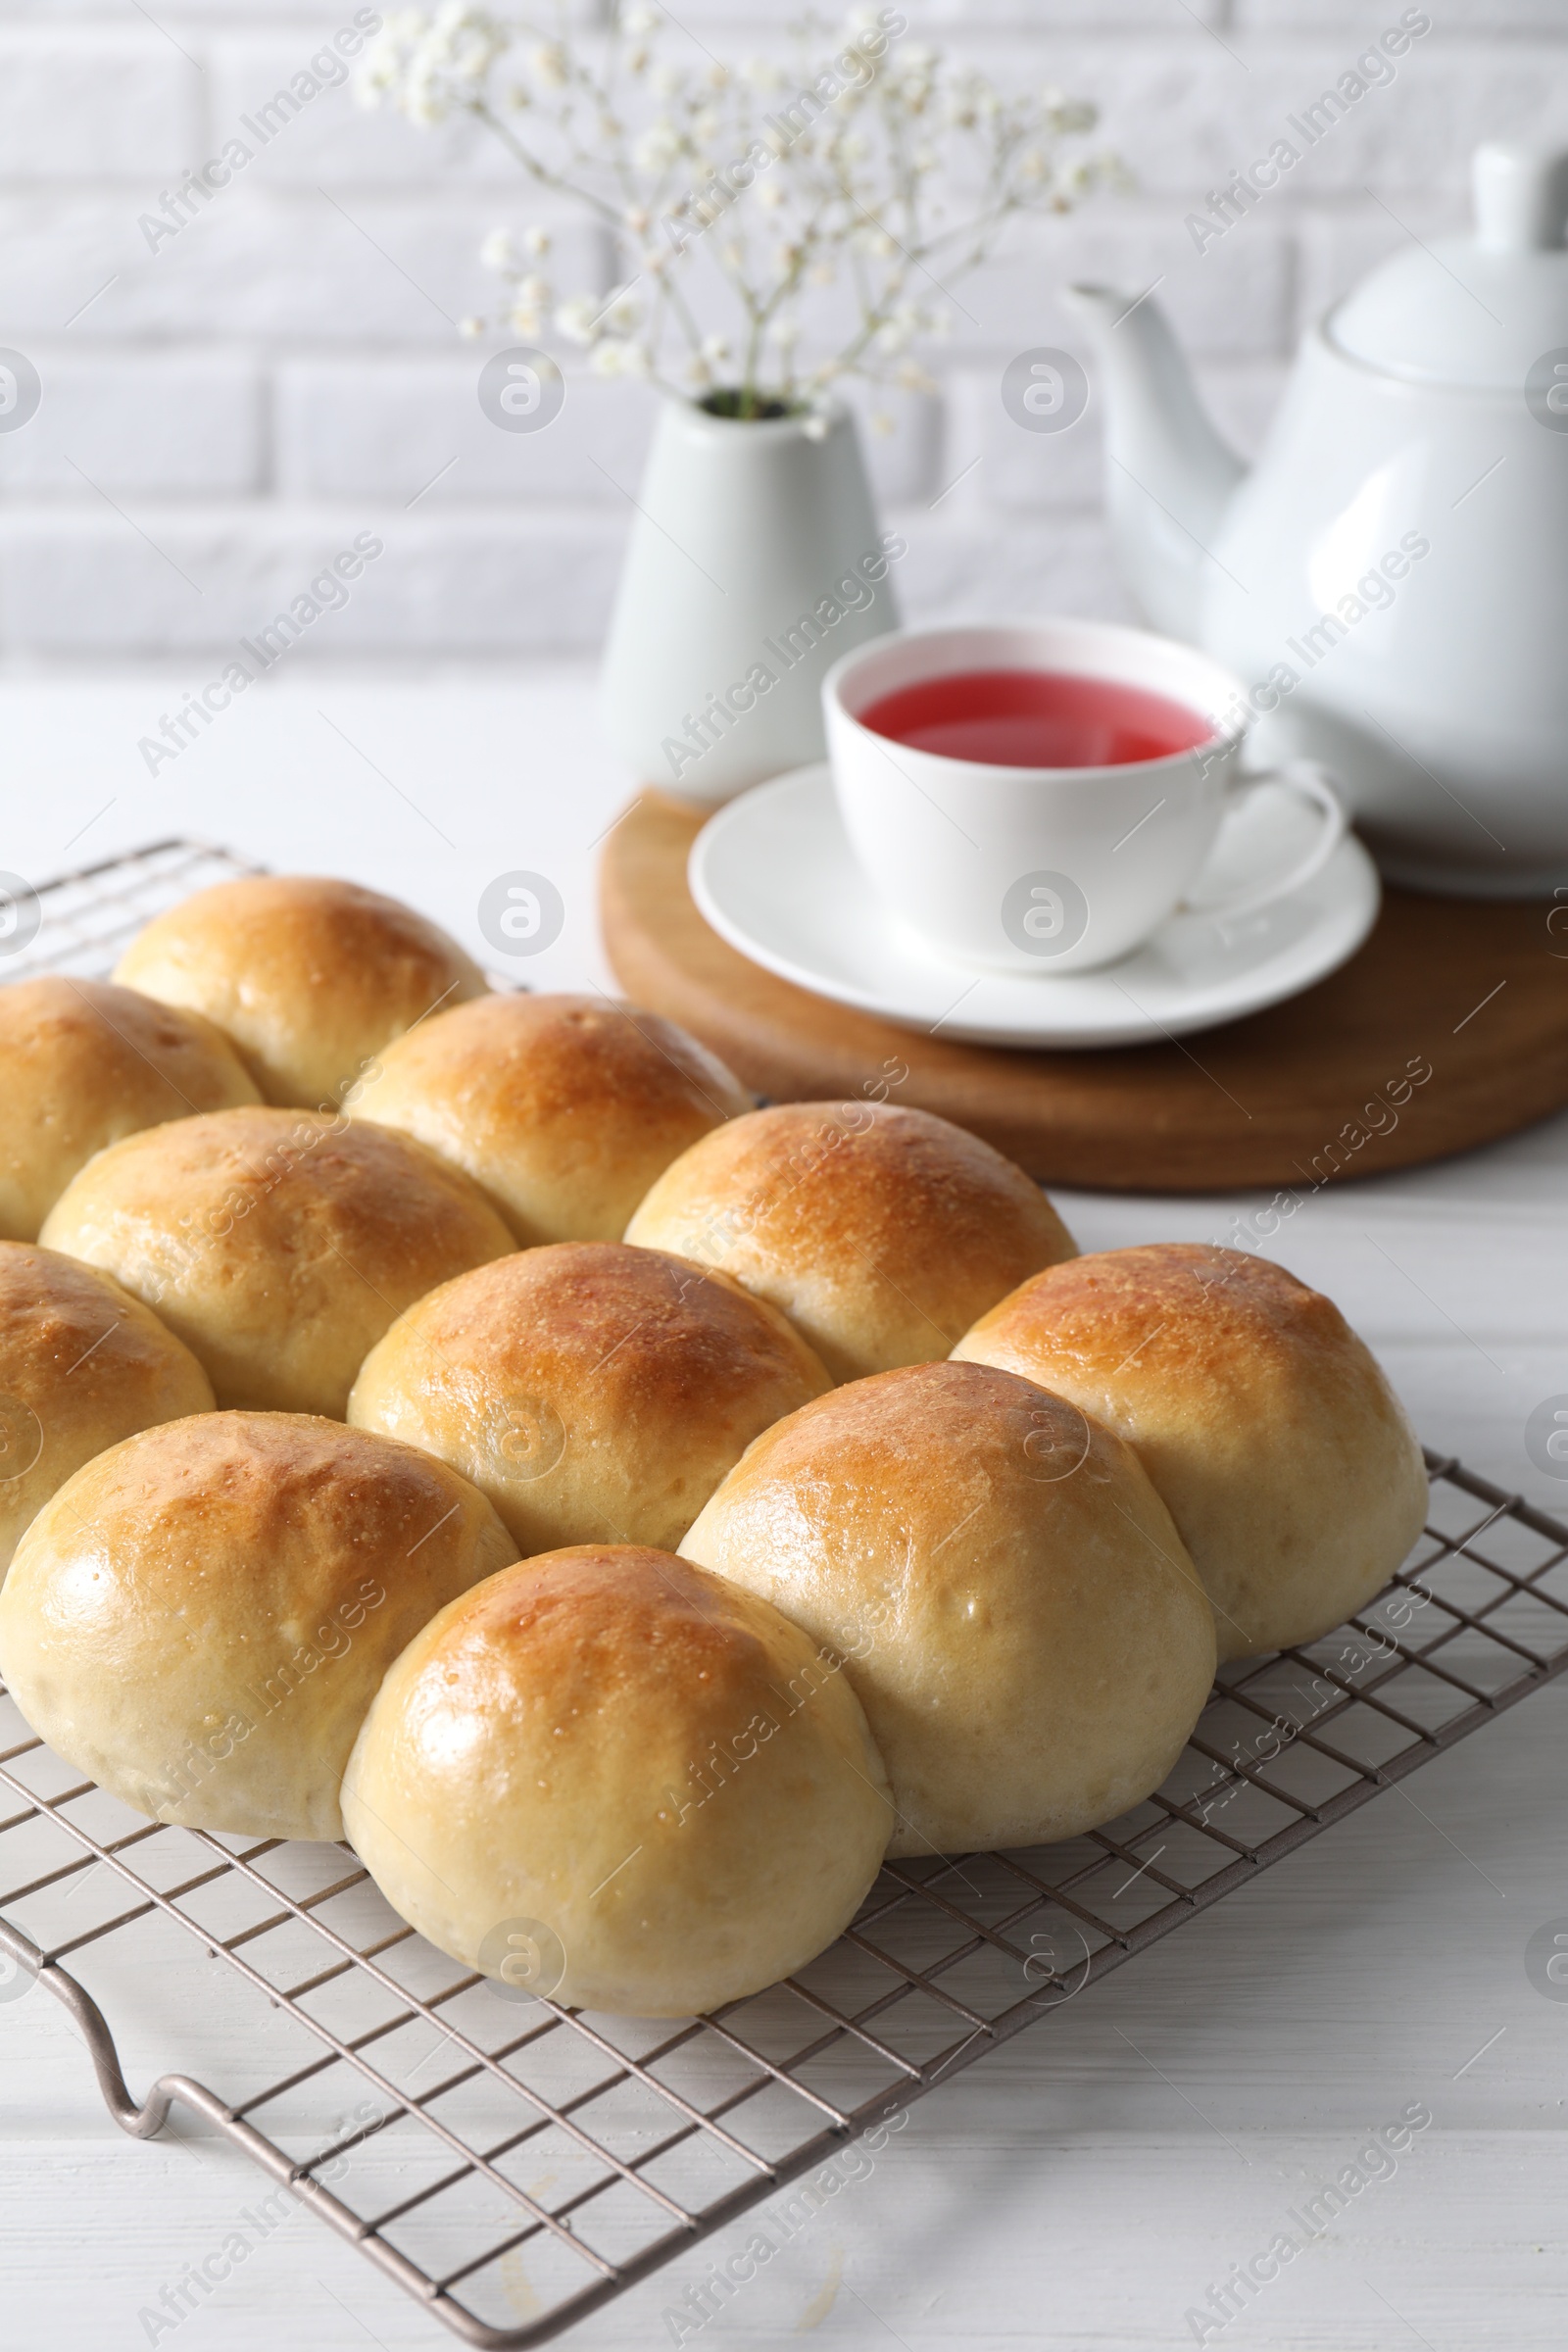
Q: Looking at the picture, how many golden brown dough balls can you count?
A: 11